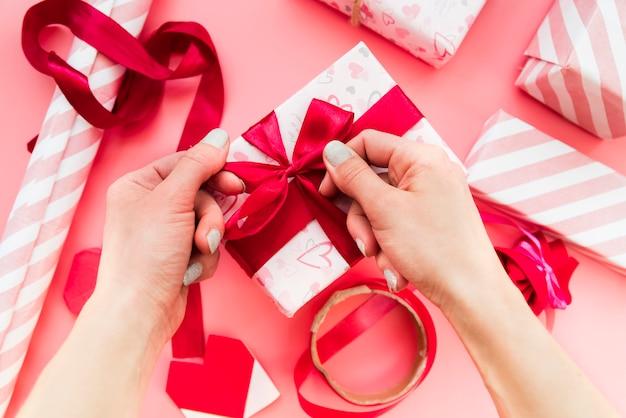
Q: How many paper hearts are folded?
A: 2